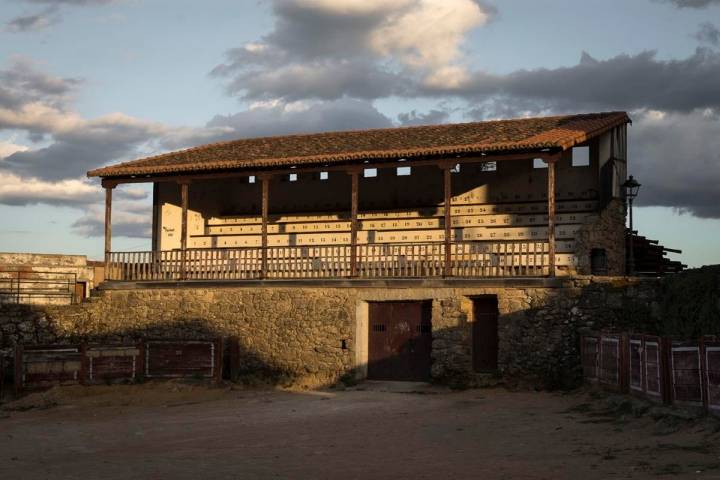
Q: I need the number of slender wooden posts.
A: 6